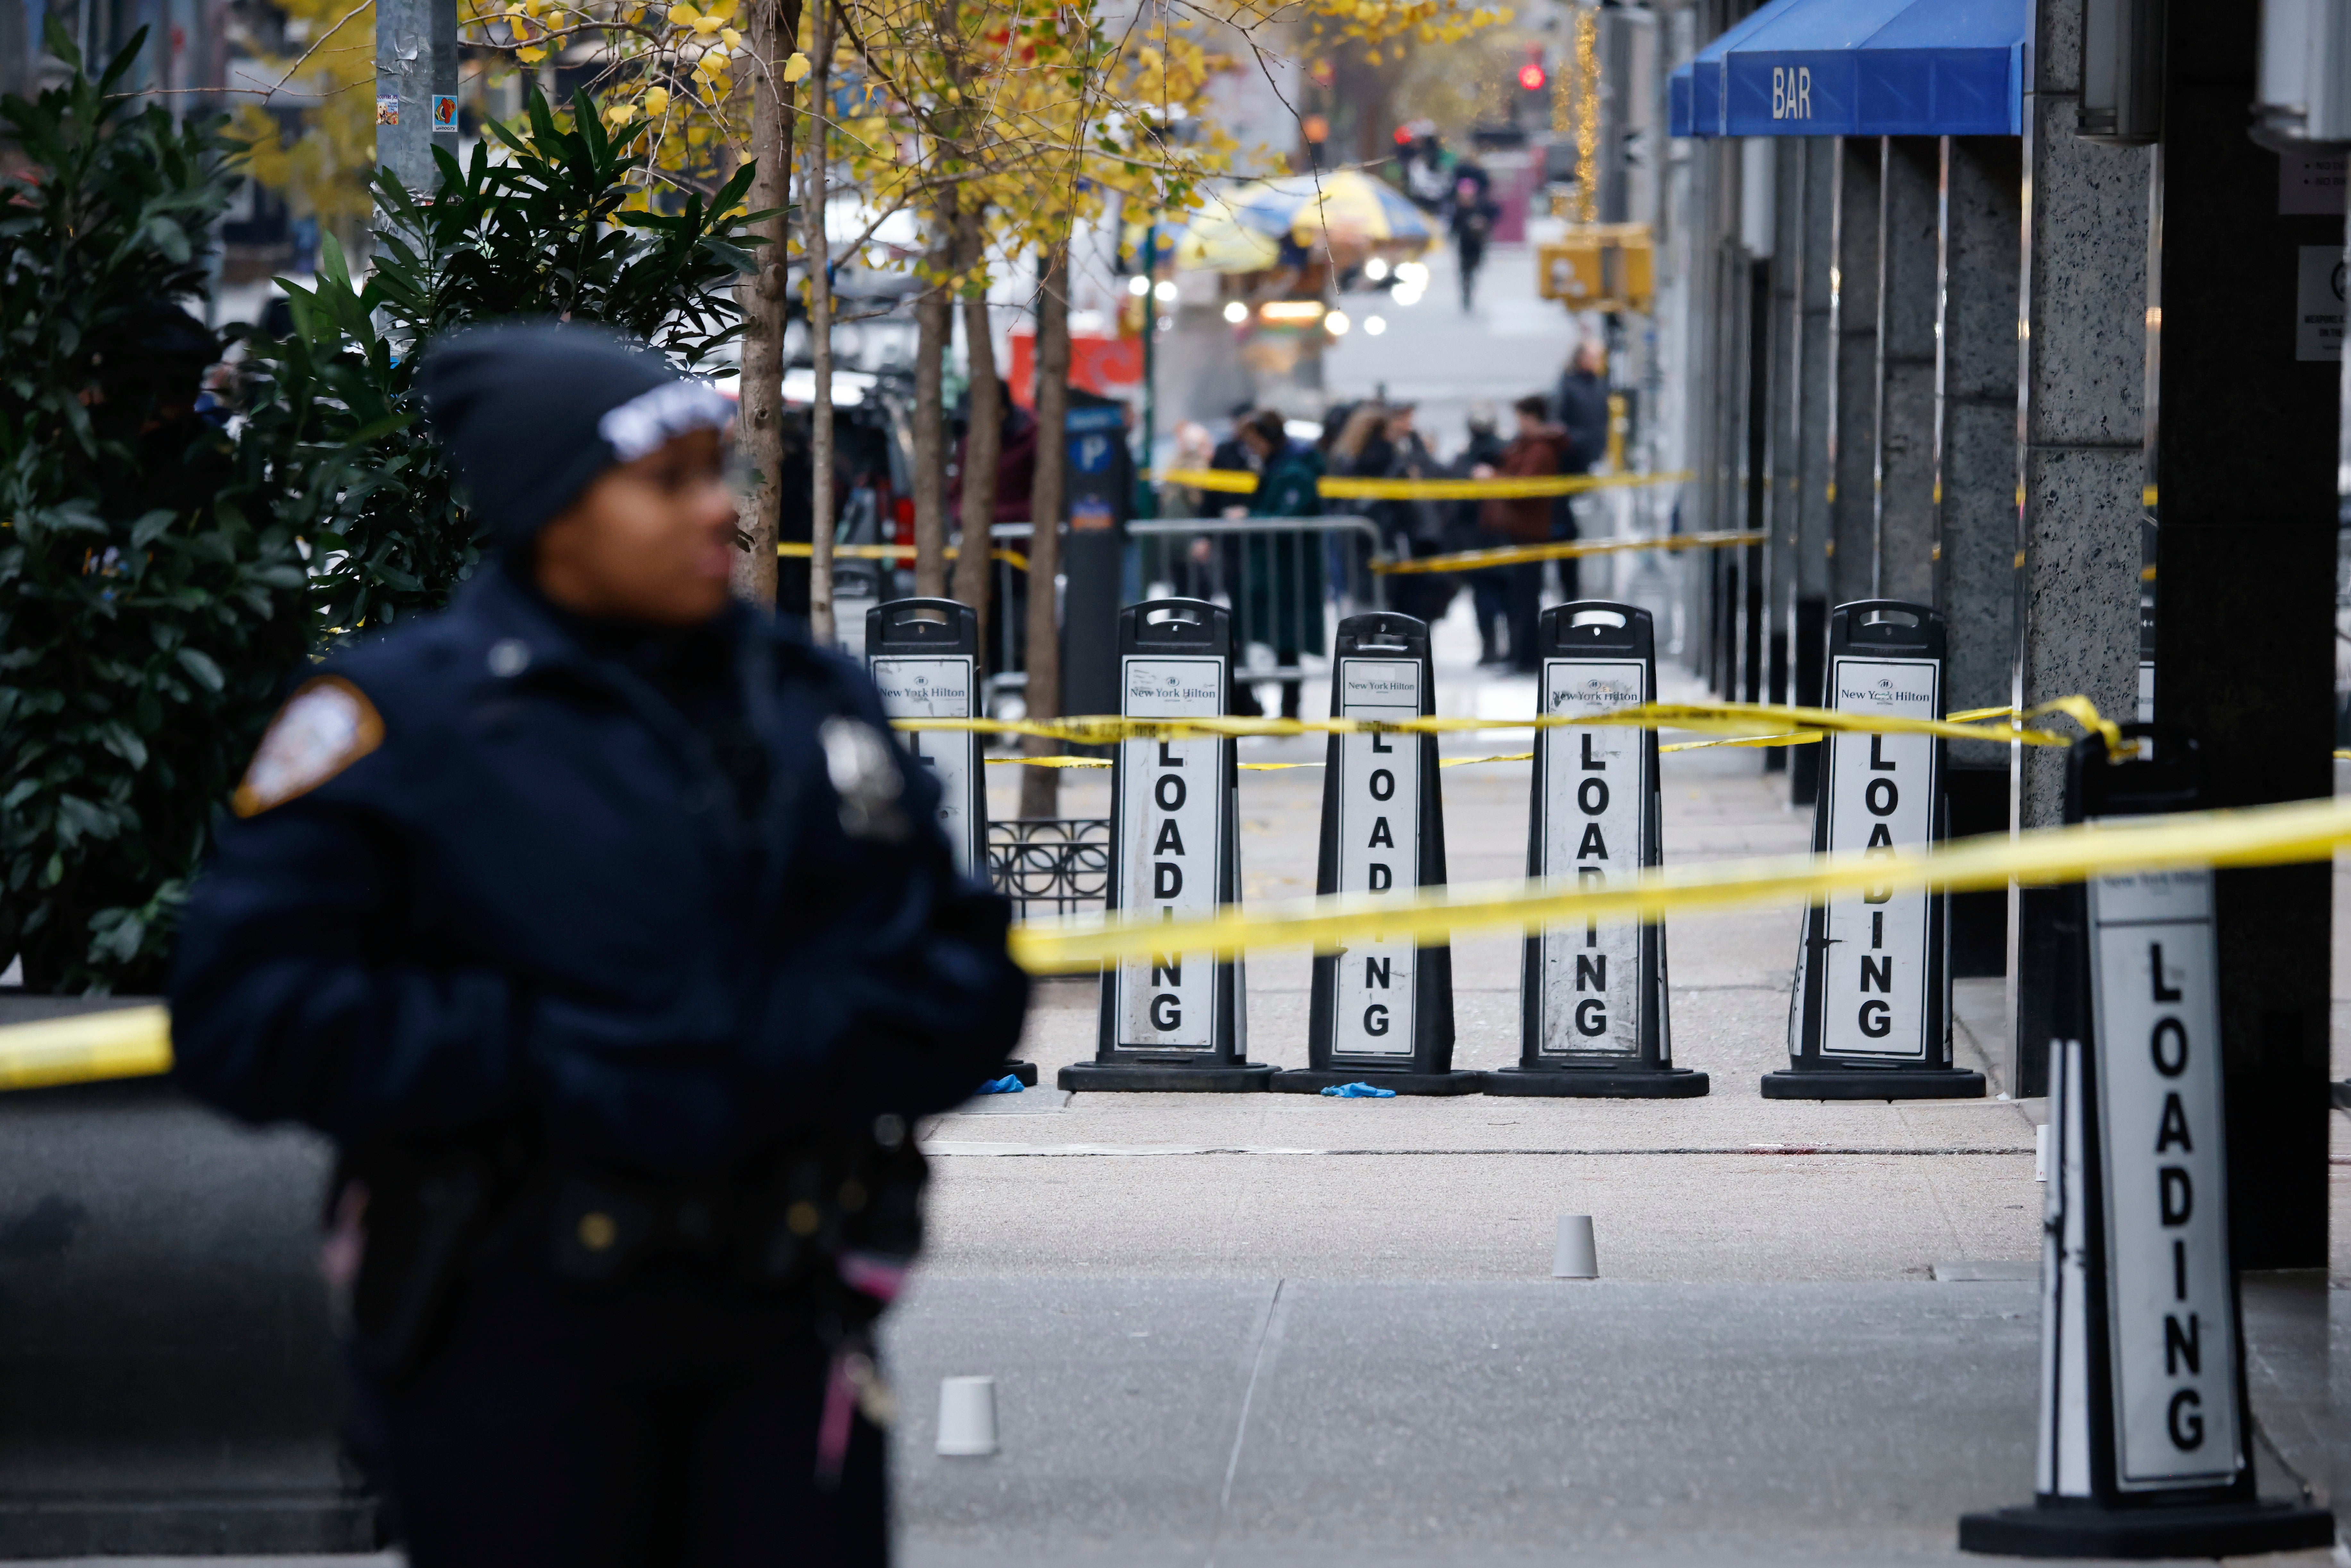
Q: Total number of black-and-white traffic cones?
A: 6